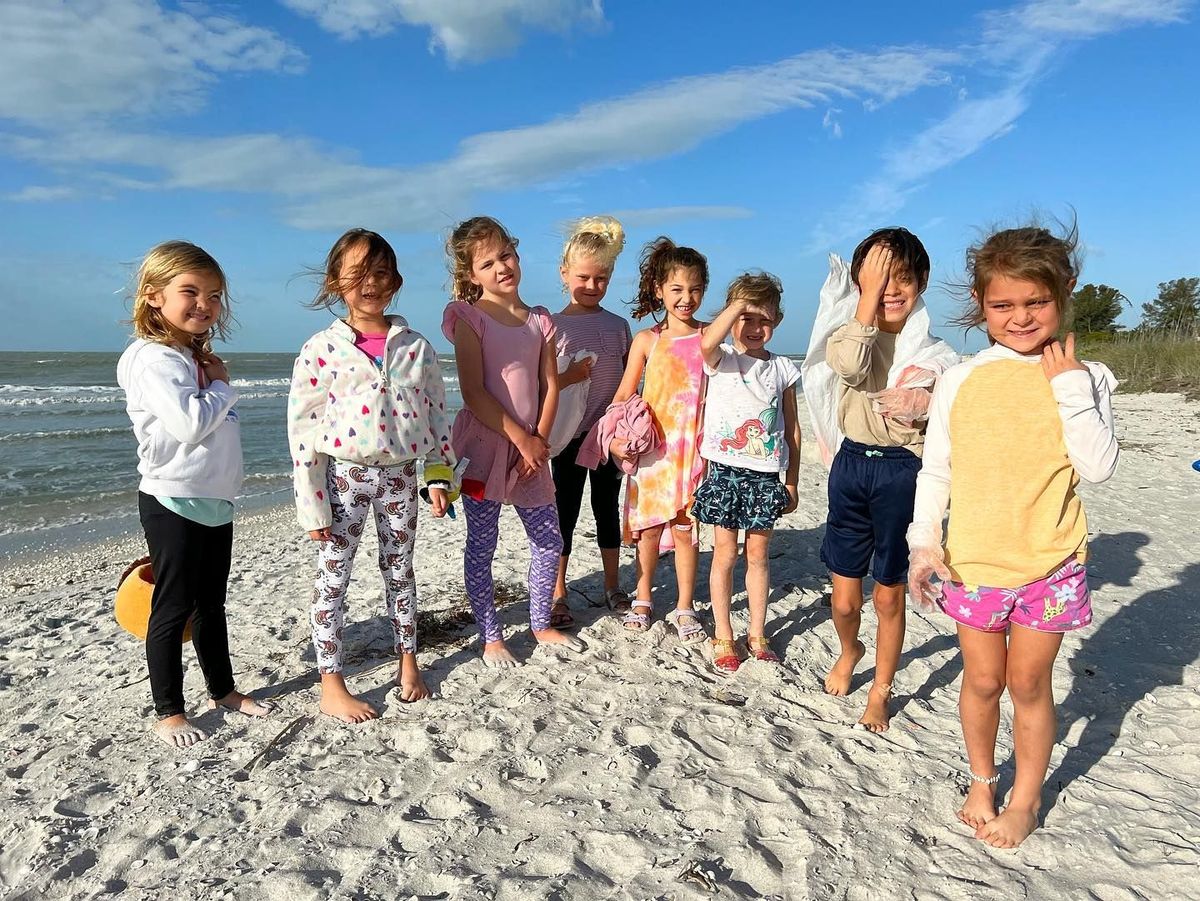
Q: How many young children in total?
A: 8